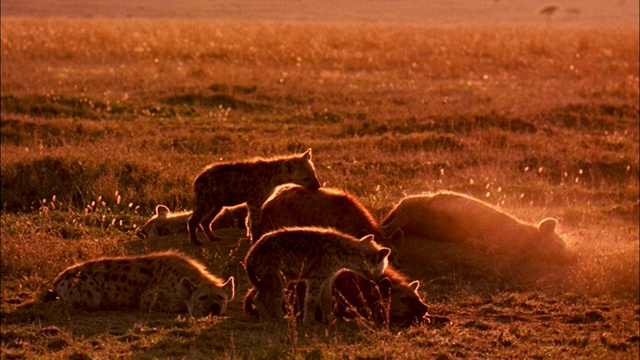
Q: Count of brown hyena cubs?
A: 2